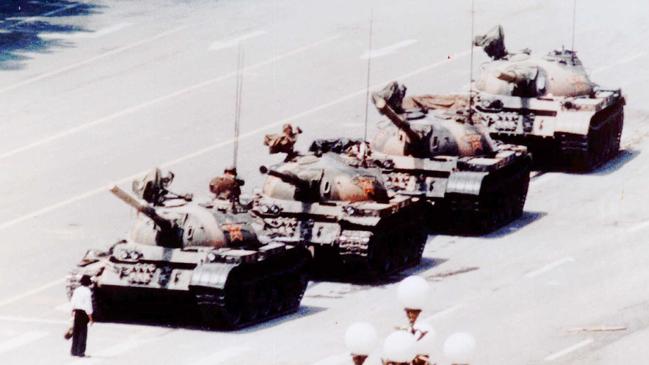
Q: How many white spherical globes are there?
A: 5